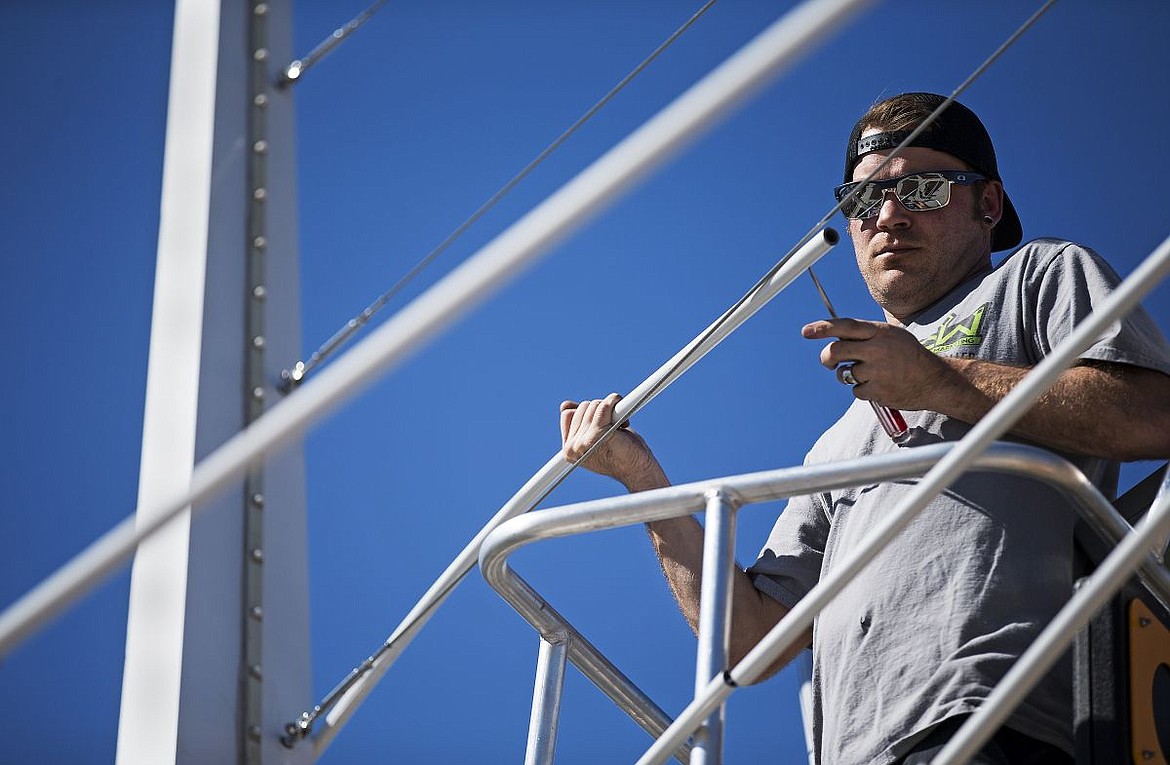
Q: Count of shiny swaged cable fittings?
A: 3